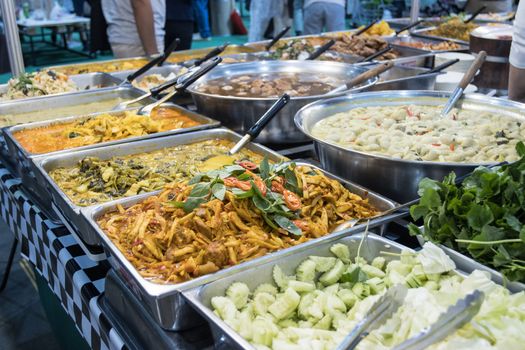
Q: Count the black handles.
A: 13